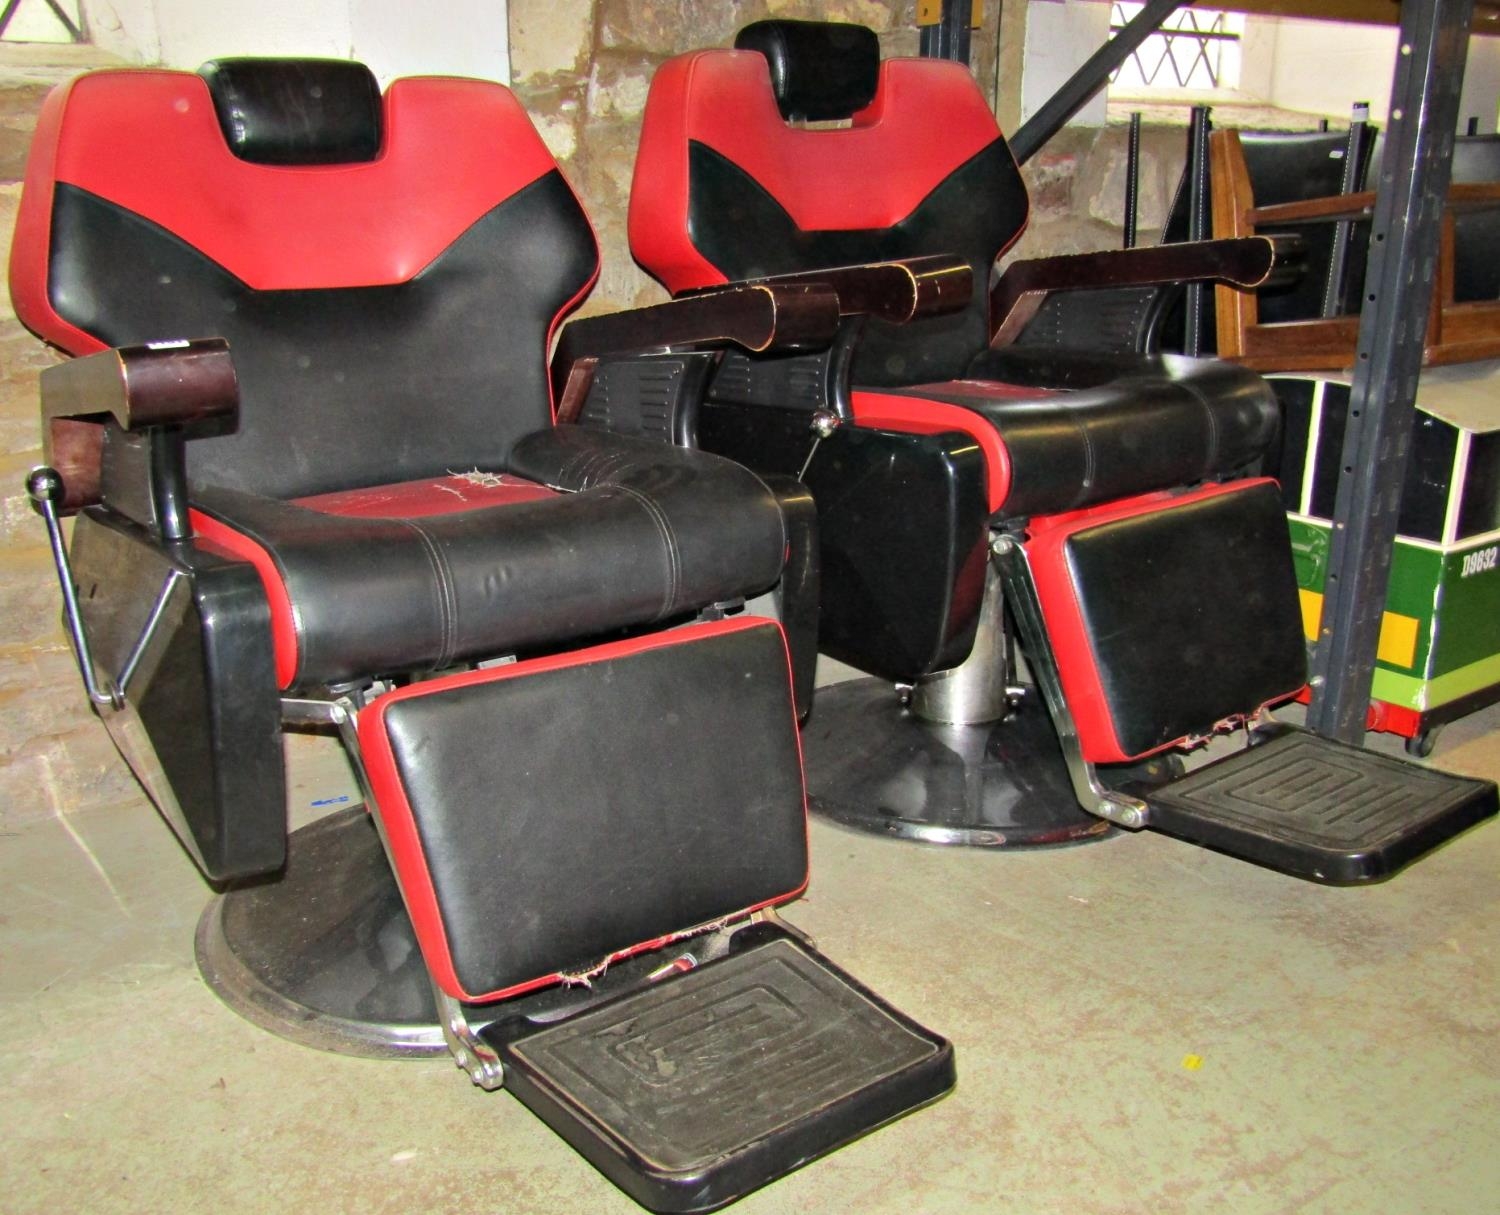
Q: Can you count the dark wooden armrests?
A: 4